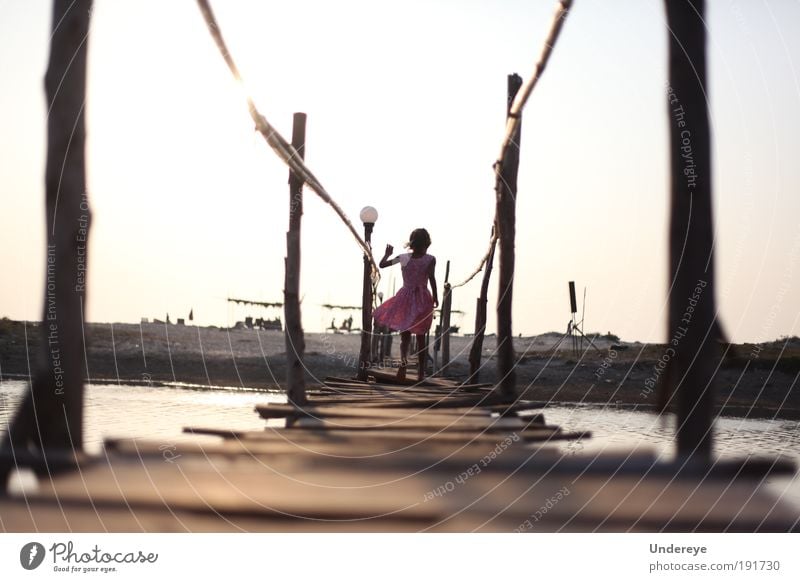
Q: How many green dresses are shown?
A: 0